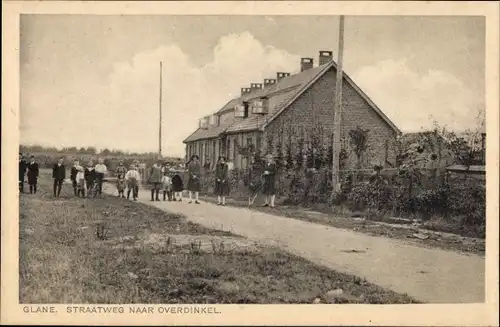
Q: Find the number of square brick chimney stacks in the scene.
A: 6